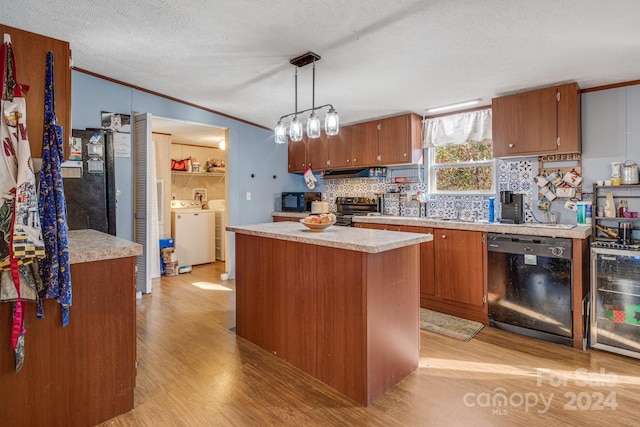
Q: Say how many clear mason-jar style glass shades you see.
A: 4